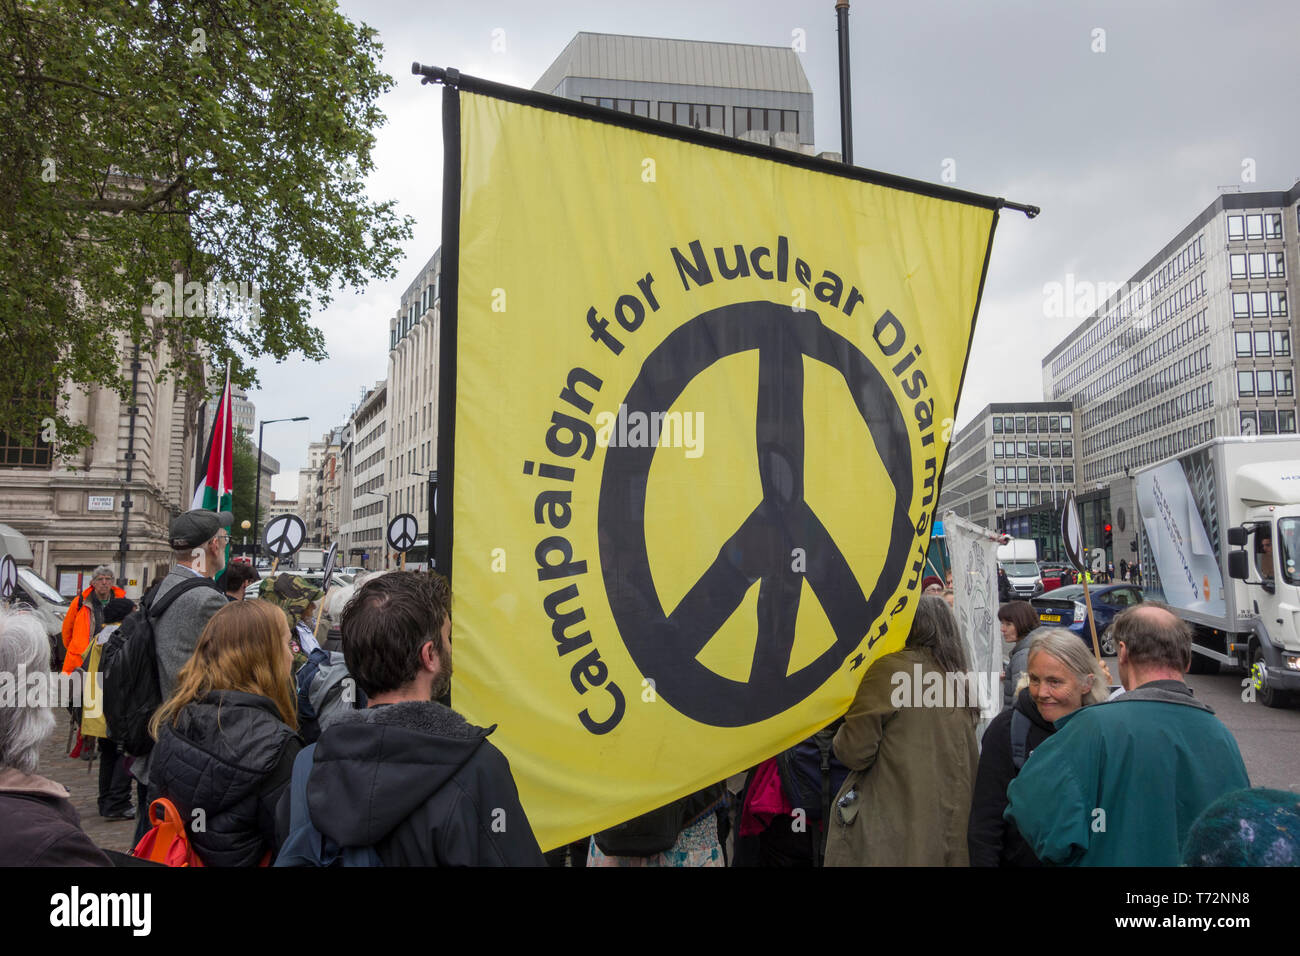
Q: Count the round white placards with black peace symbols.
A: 5